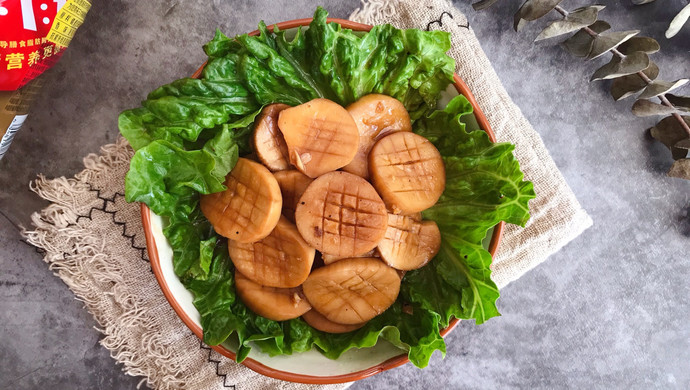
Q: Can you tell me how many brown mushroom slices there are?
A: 12